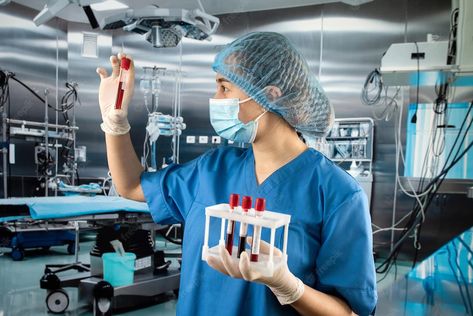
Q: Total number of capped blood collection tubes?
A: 4